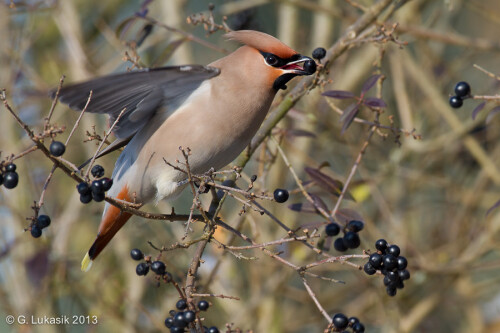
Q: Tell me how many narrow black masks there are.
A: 1